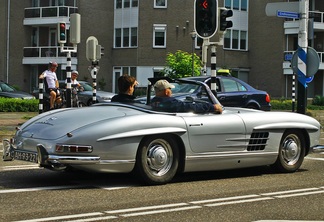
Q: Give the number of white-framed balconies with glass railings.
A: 4